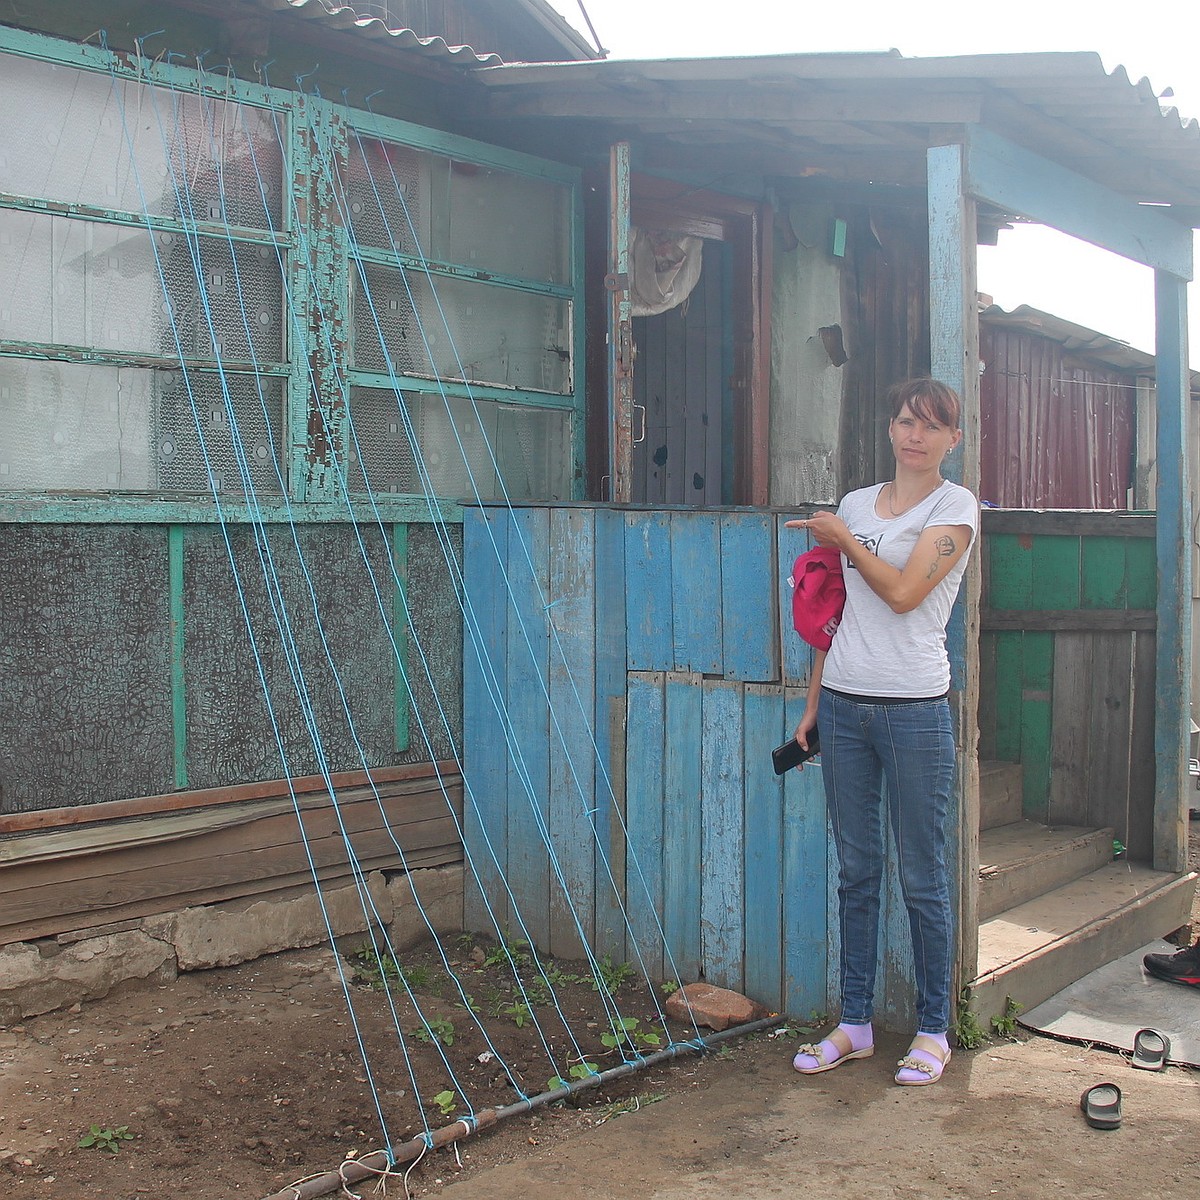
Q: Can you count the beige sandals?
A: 2